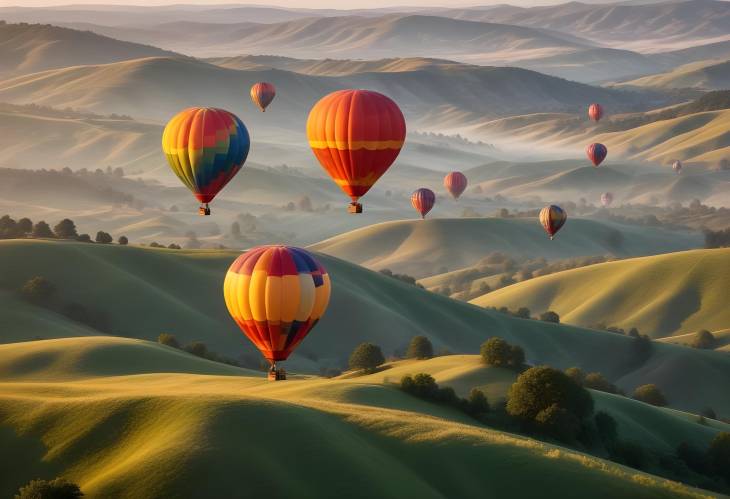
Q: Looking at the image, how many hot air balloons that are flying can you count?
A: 11